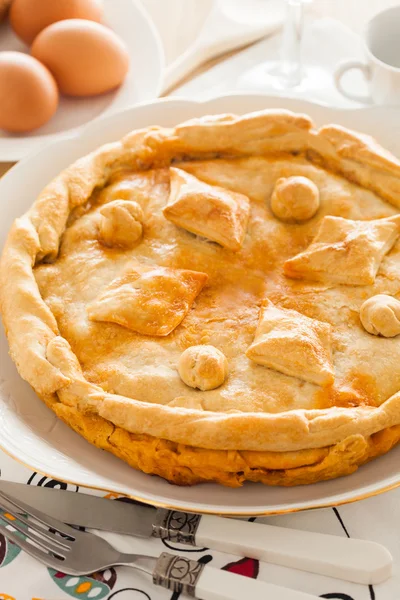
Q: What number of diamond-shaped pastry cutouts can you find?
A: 4